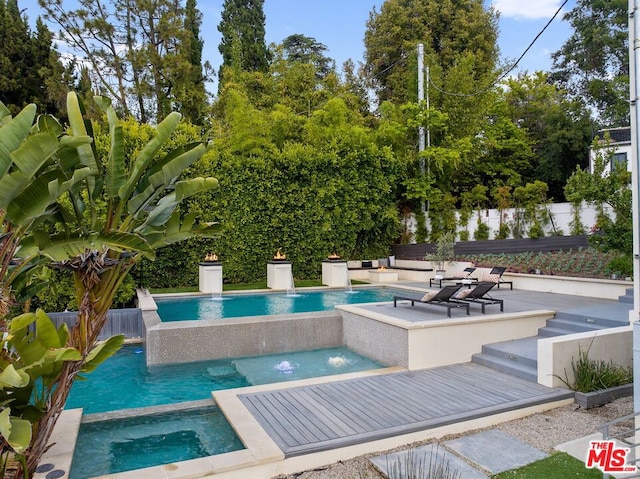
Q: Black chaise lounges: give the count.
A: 4